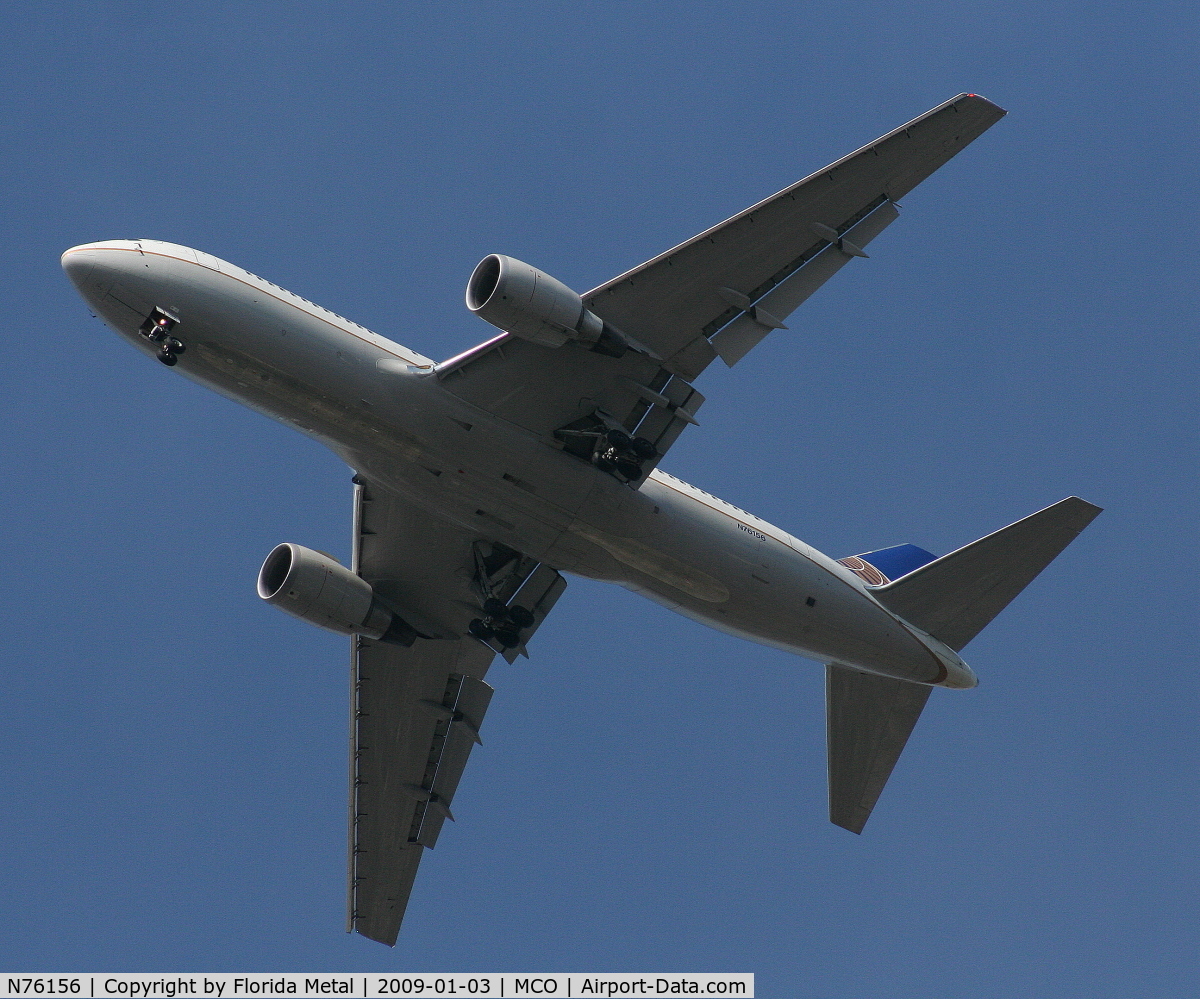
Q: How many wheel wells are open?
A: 3